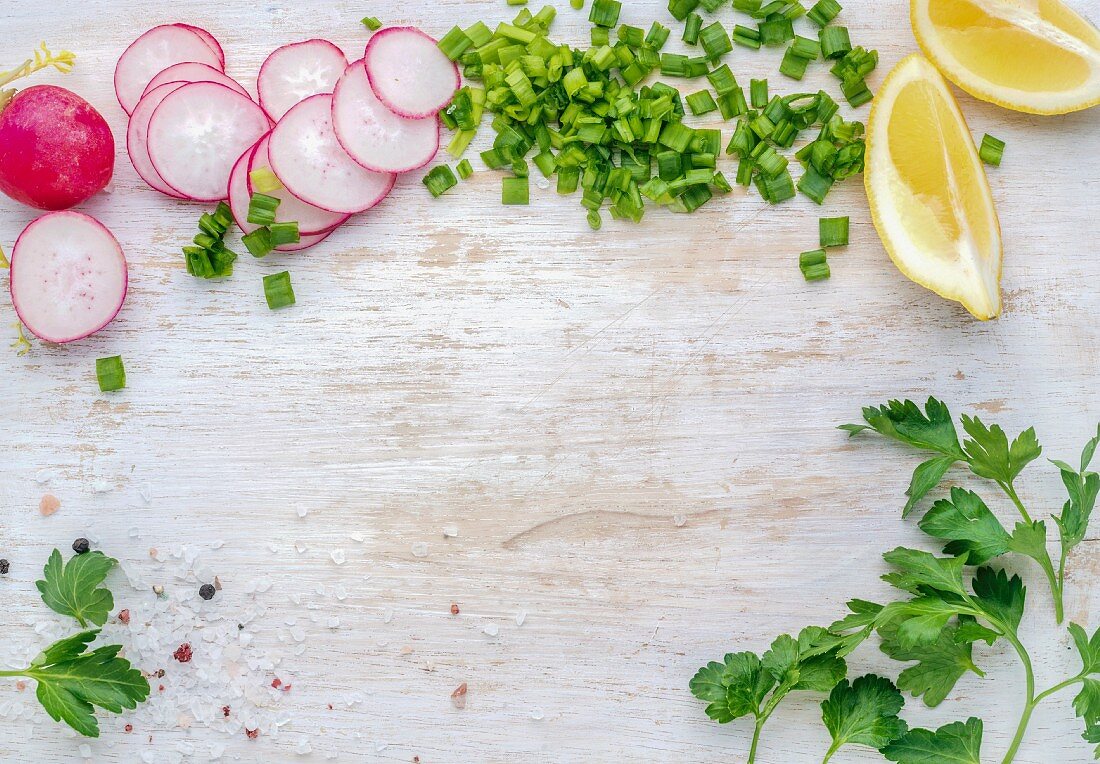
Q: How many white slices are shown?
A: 12